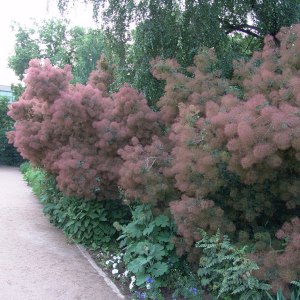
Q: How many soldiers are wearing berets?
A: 0